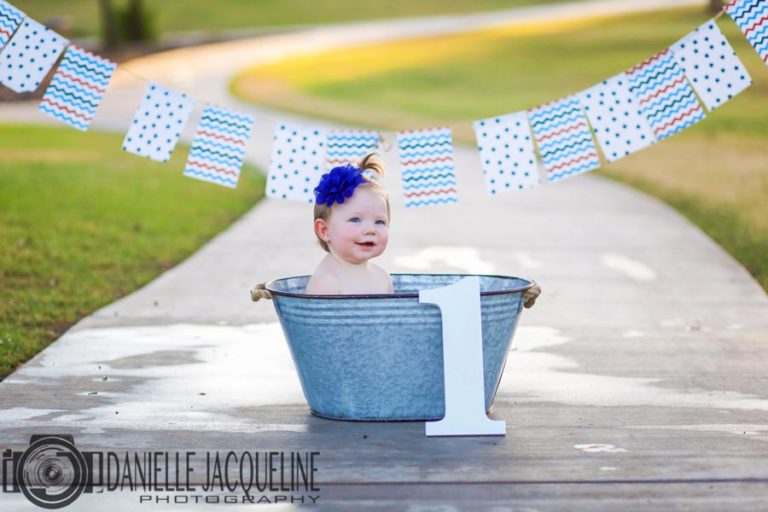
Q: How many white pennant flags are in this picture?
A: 6